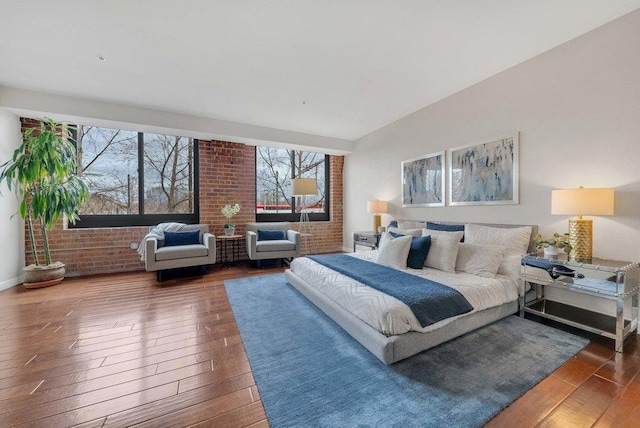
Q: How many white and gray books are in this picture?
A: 0